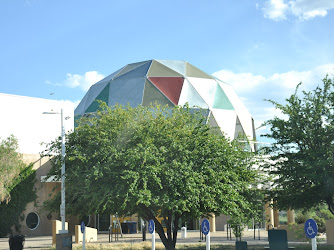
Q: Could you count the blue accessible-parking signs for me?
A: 4